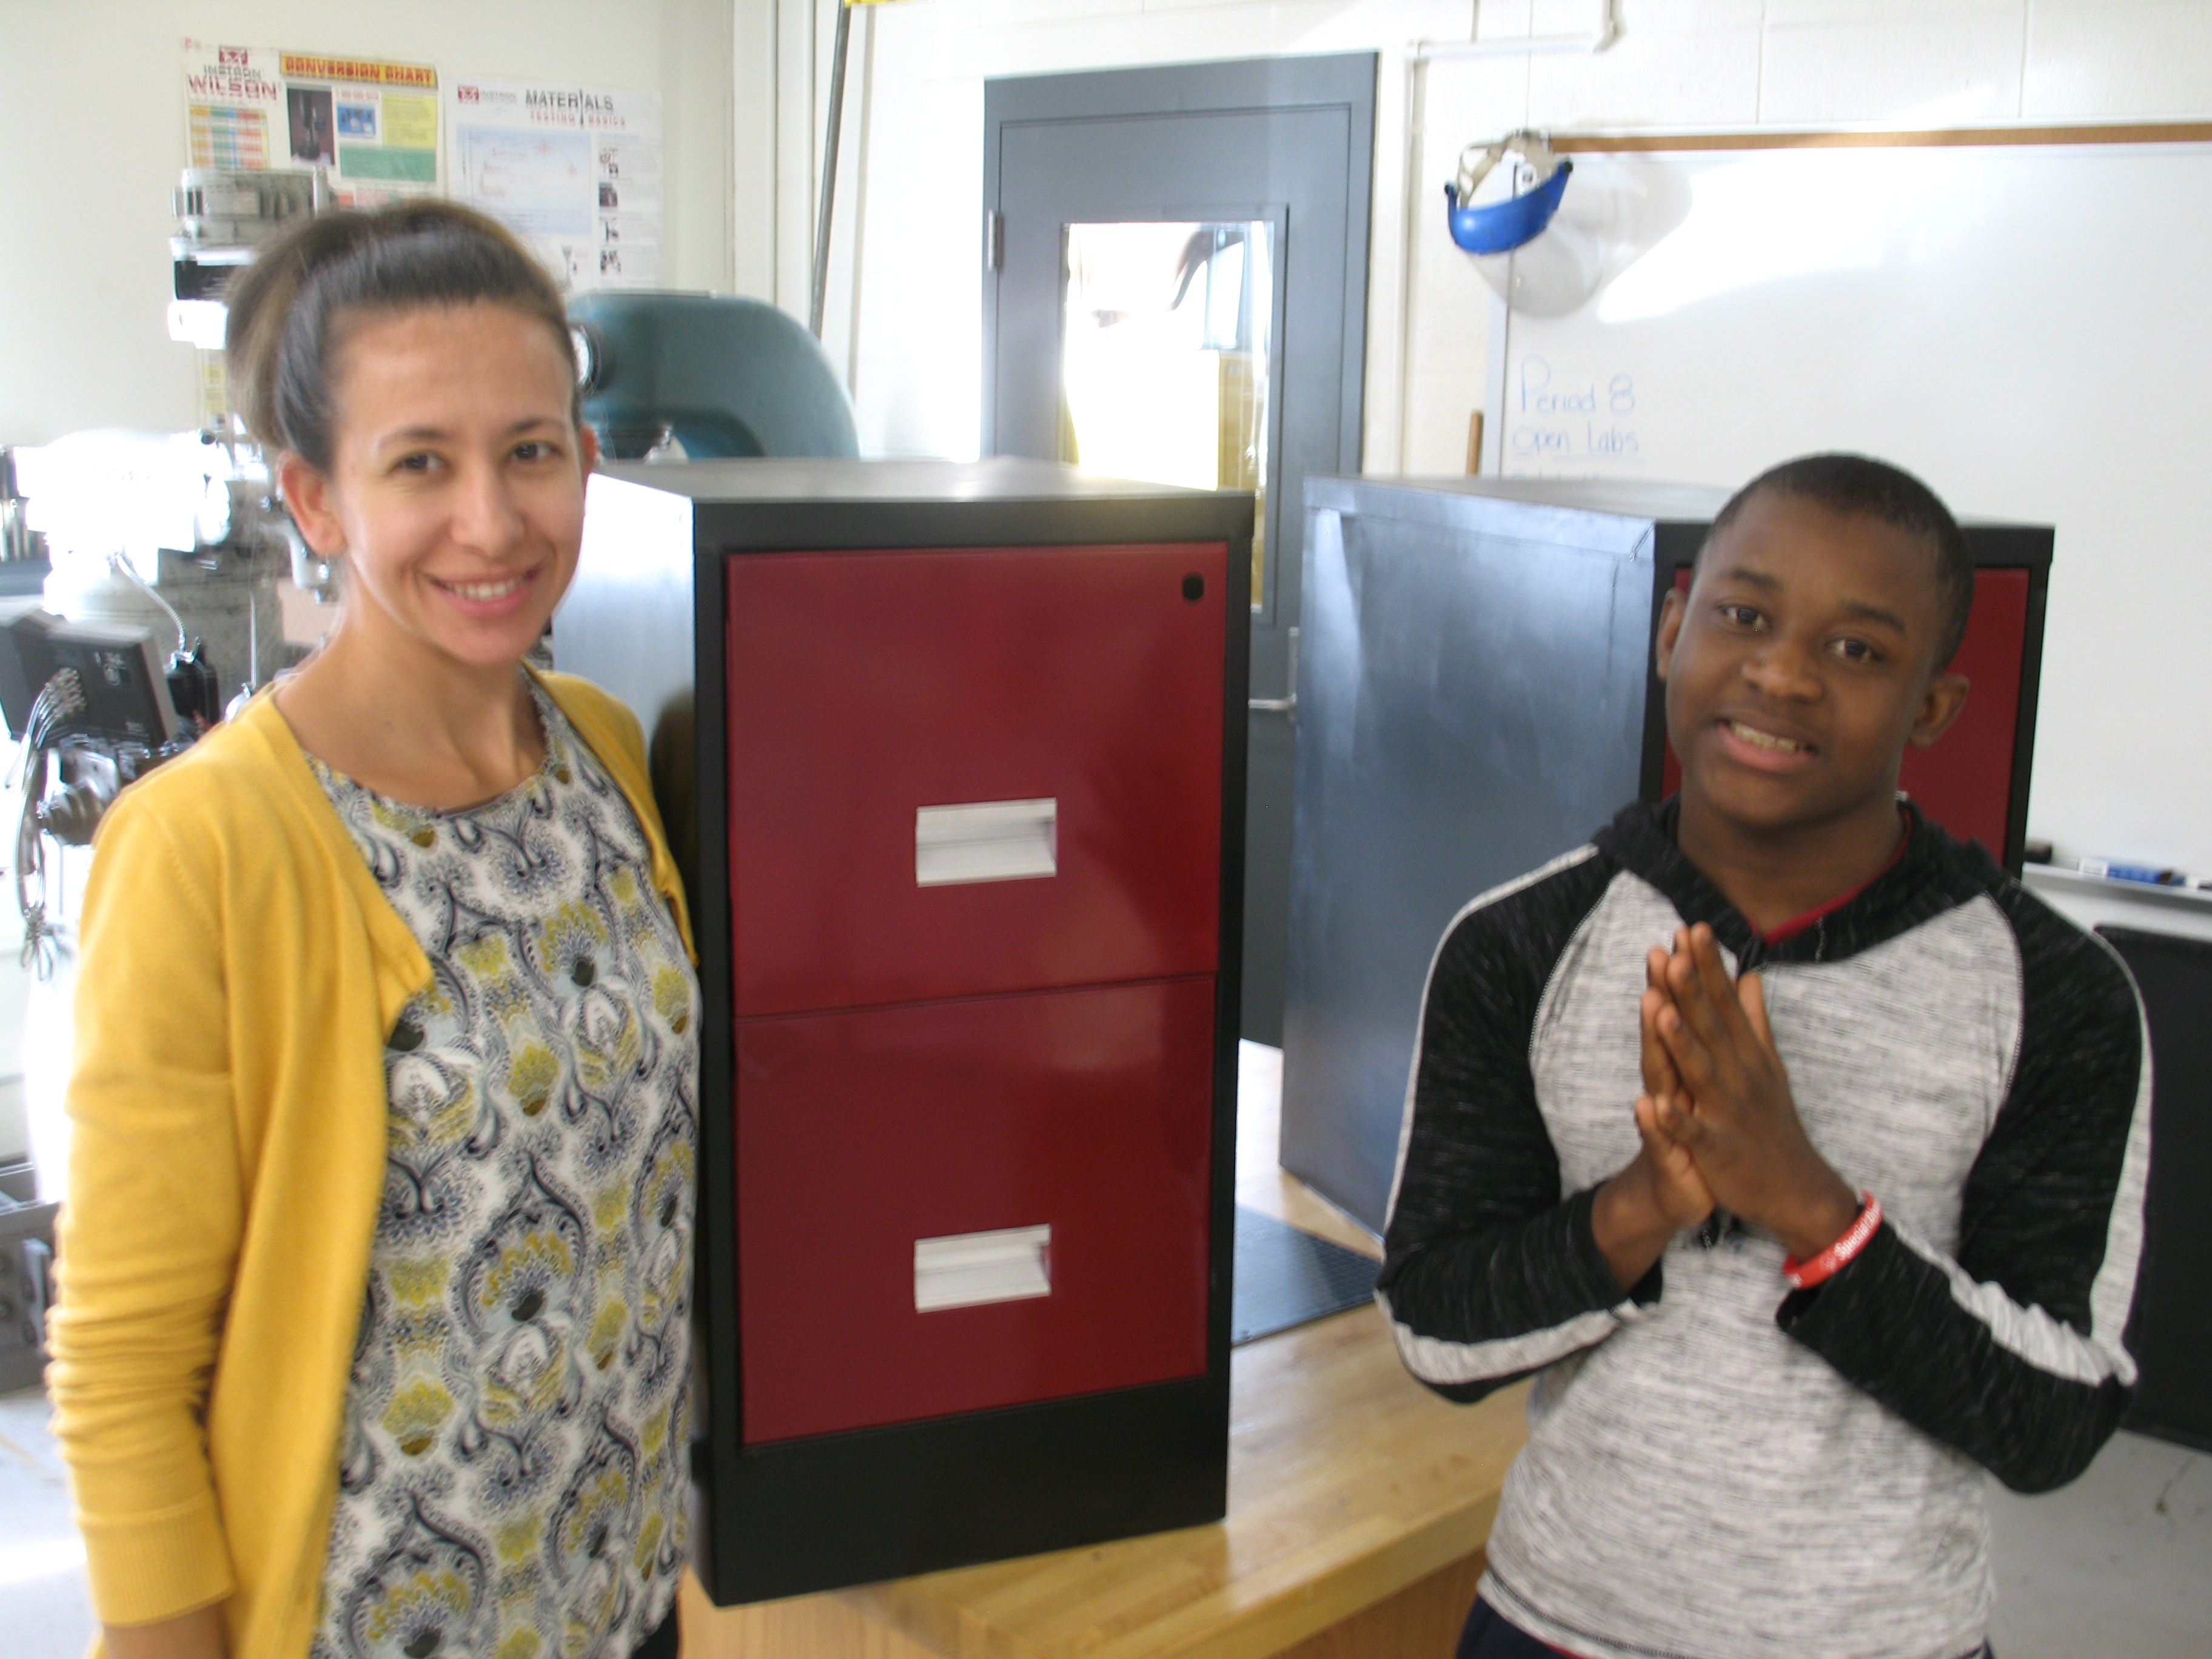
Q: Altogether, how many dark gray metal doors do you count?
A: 1